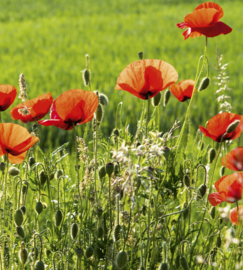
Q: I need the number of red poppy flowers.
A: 11